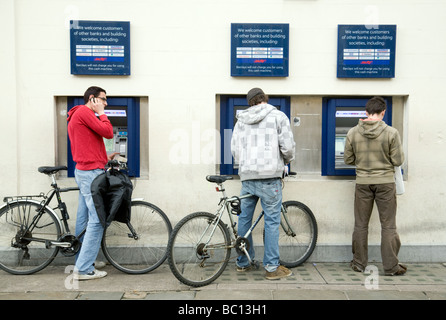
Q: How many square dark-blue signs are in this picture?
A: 3